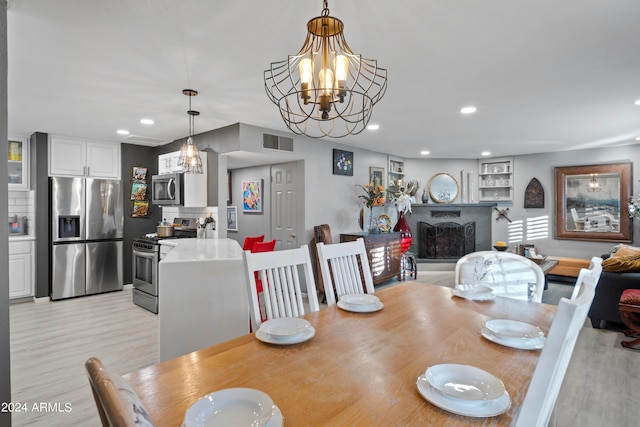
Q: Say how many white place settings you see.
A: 6